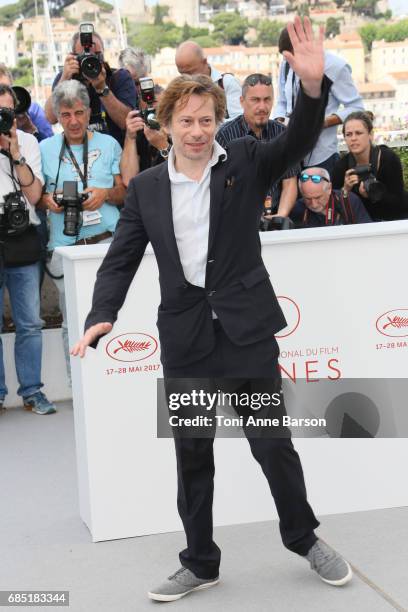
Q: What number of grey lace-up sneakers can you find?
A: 2